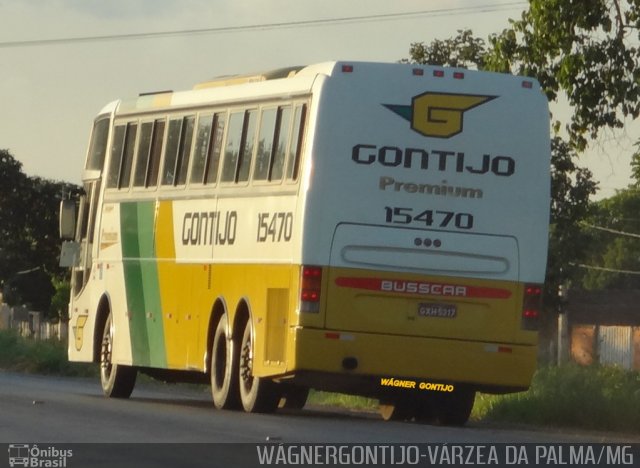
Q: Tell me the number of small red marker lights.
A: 5